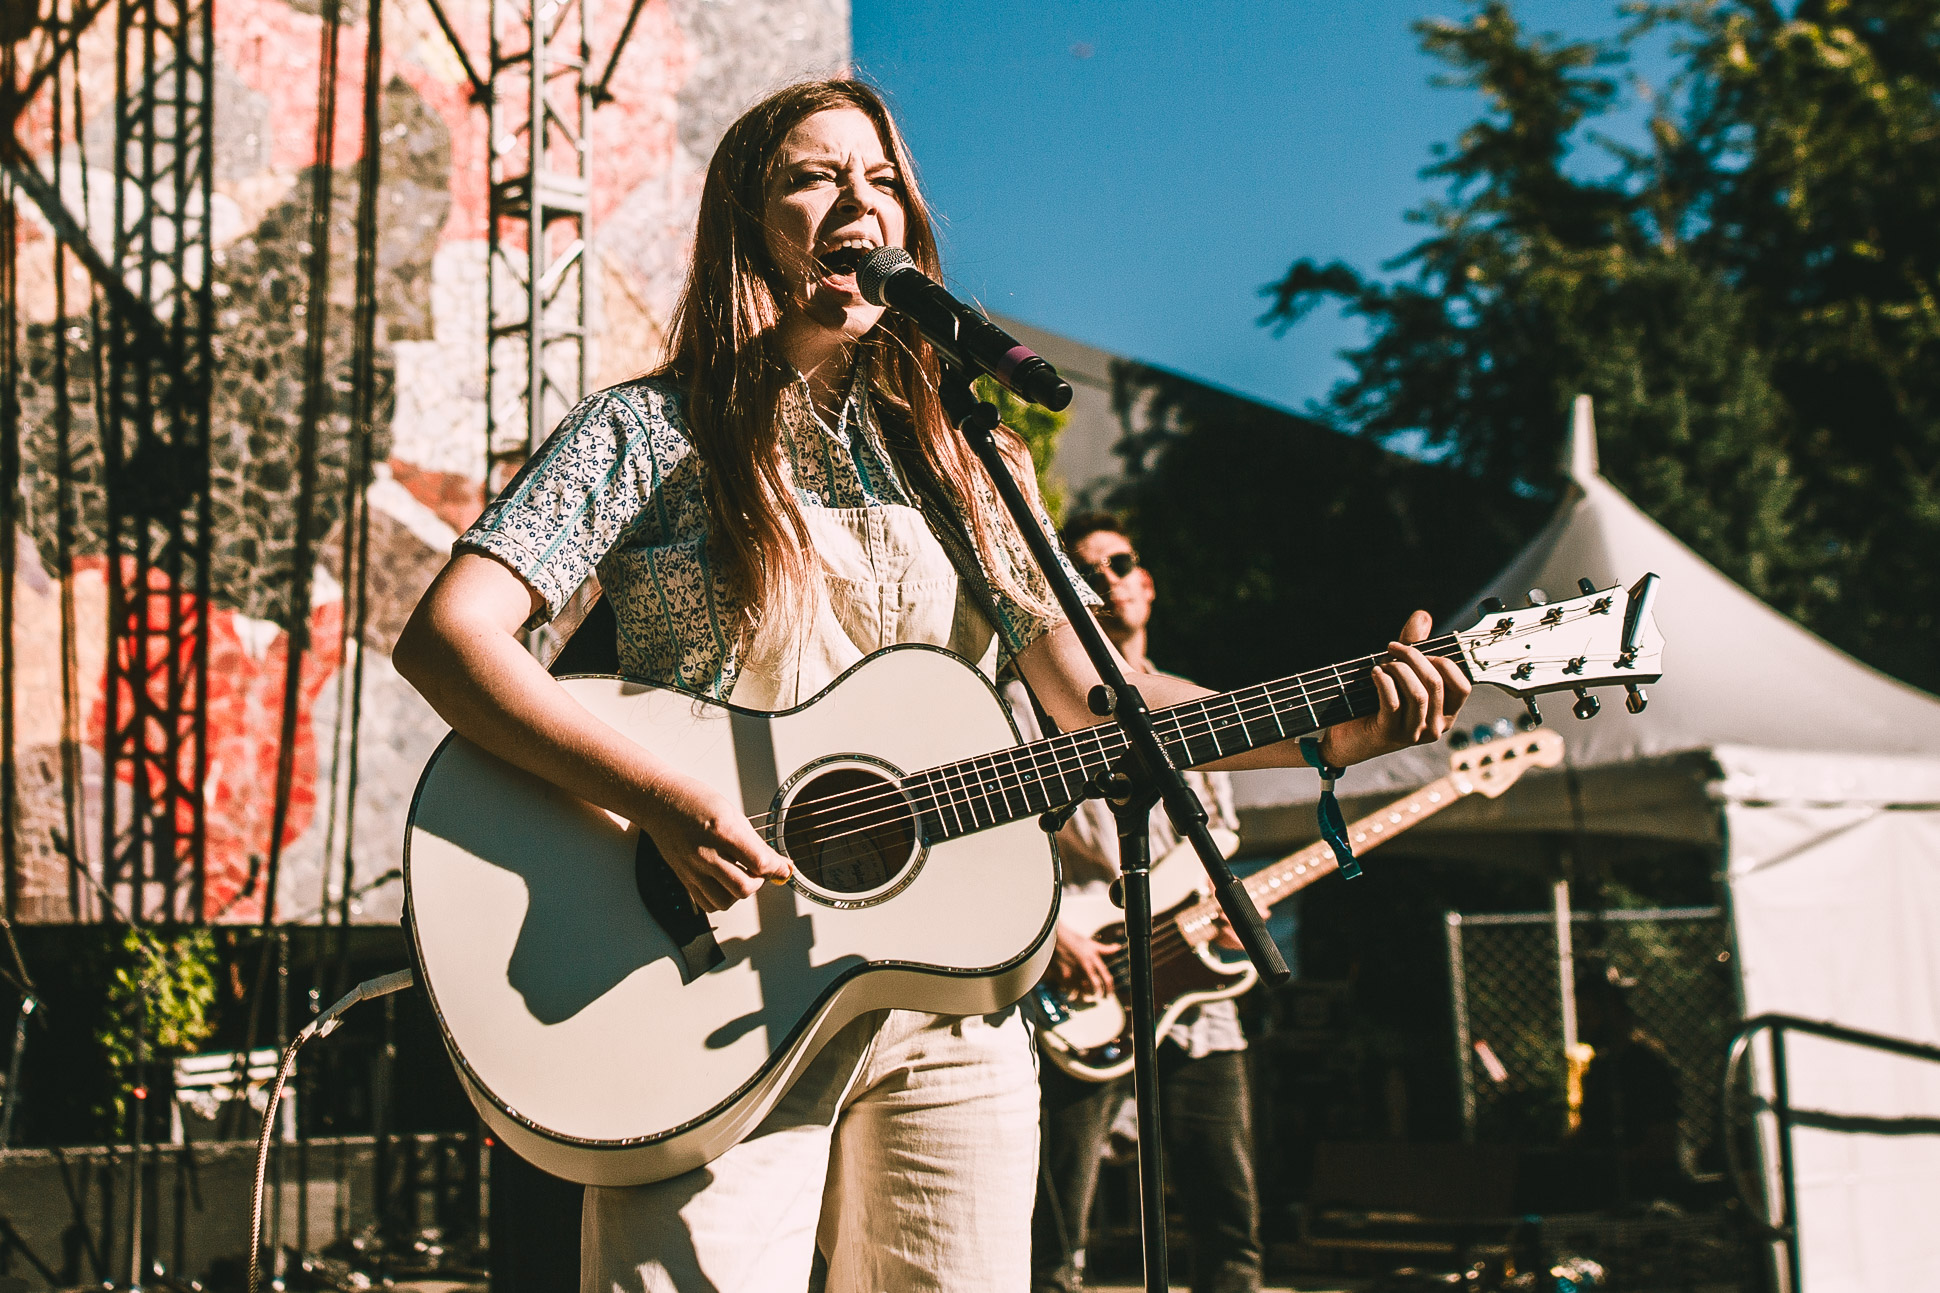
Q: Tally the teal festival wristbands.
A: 1